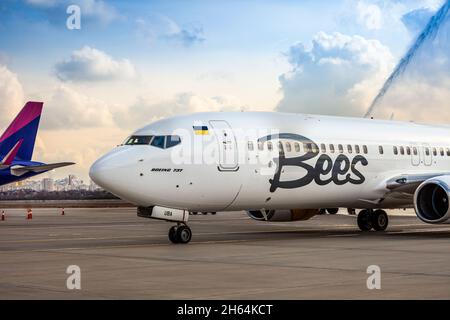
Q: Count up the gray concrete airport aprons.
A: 1